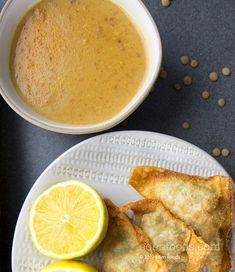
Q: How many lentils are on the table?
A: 13